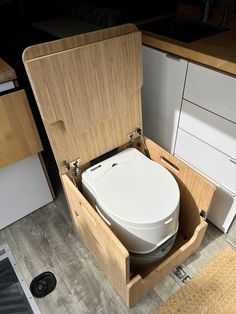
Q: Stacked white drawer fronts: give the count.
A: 3